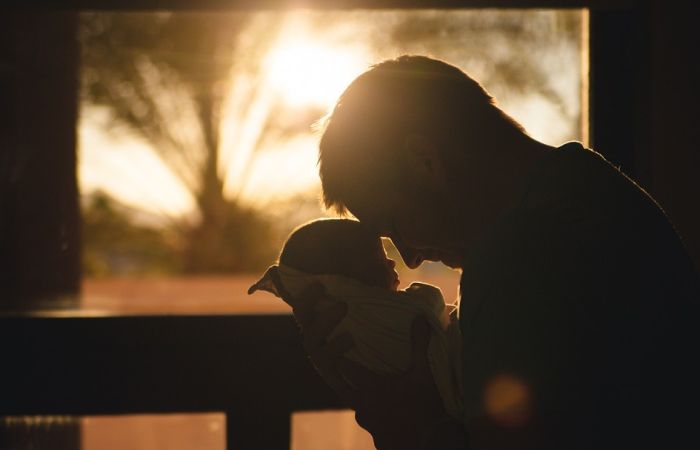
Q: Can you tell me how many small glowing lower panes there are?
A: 2